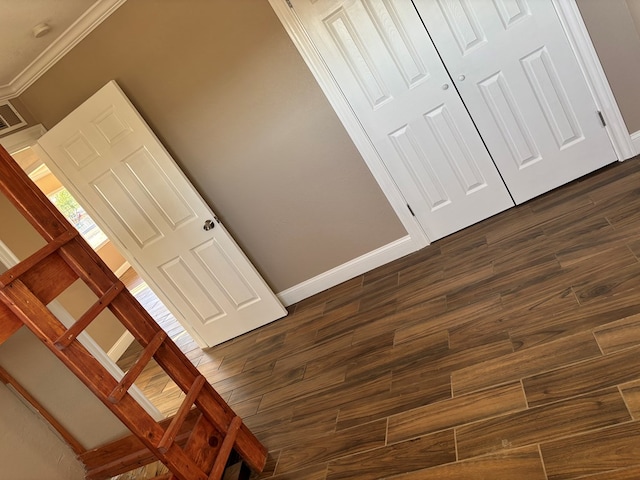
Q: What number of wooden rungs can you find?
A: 5